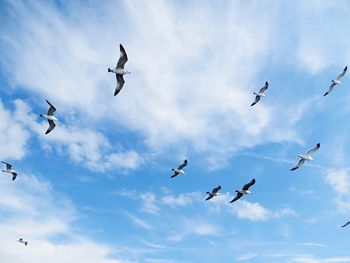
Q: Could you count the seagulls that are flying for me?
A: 11